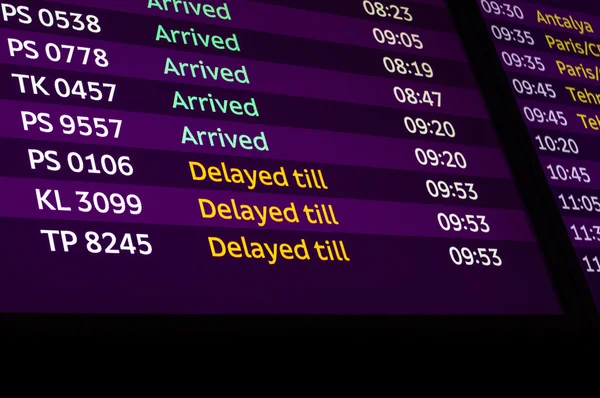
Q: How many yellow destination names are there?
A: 5